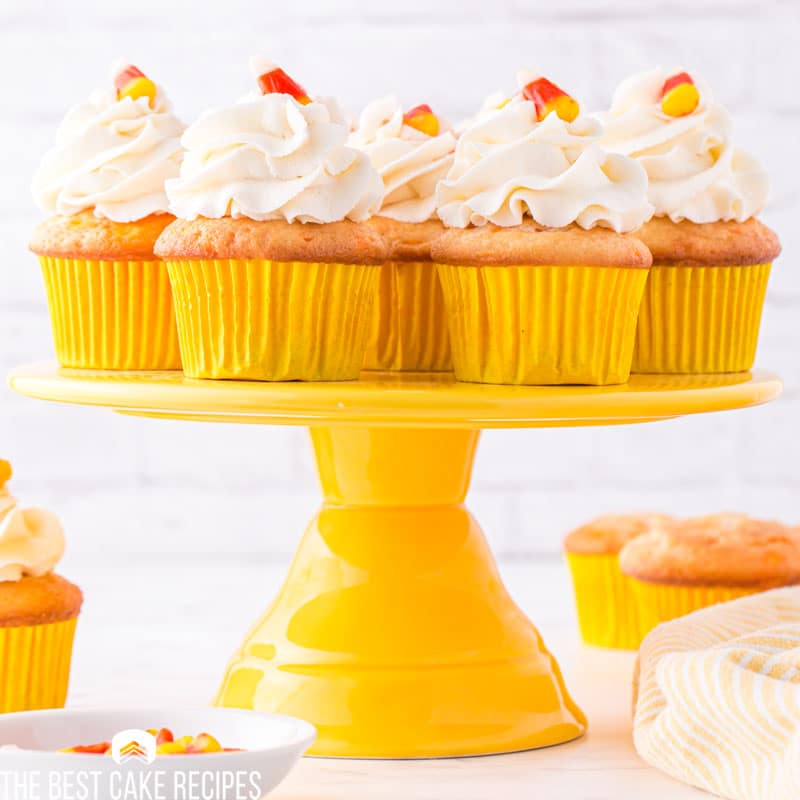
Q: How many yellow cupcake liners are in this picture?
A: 8